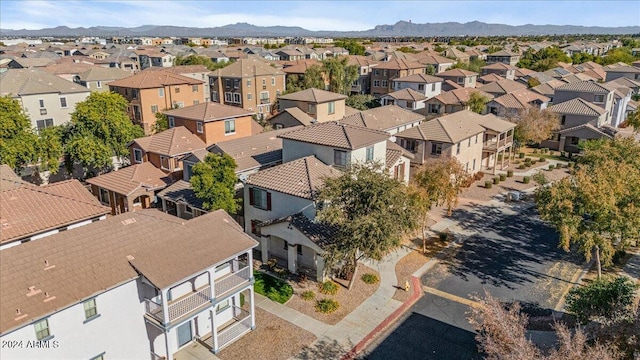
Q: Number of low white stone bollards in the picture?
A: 0